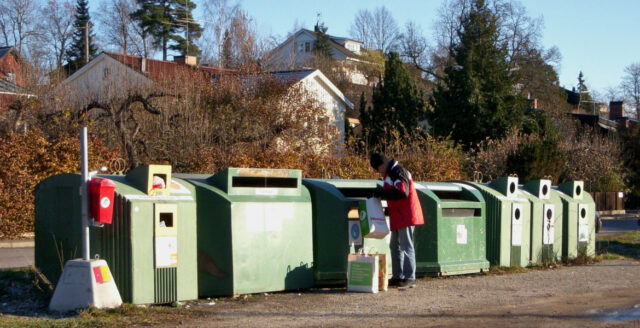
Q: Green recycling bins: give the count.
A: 7